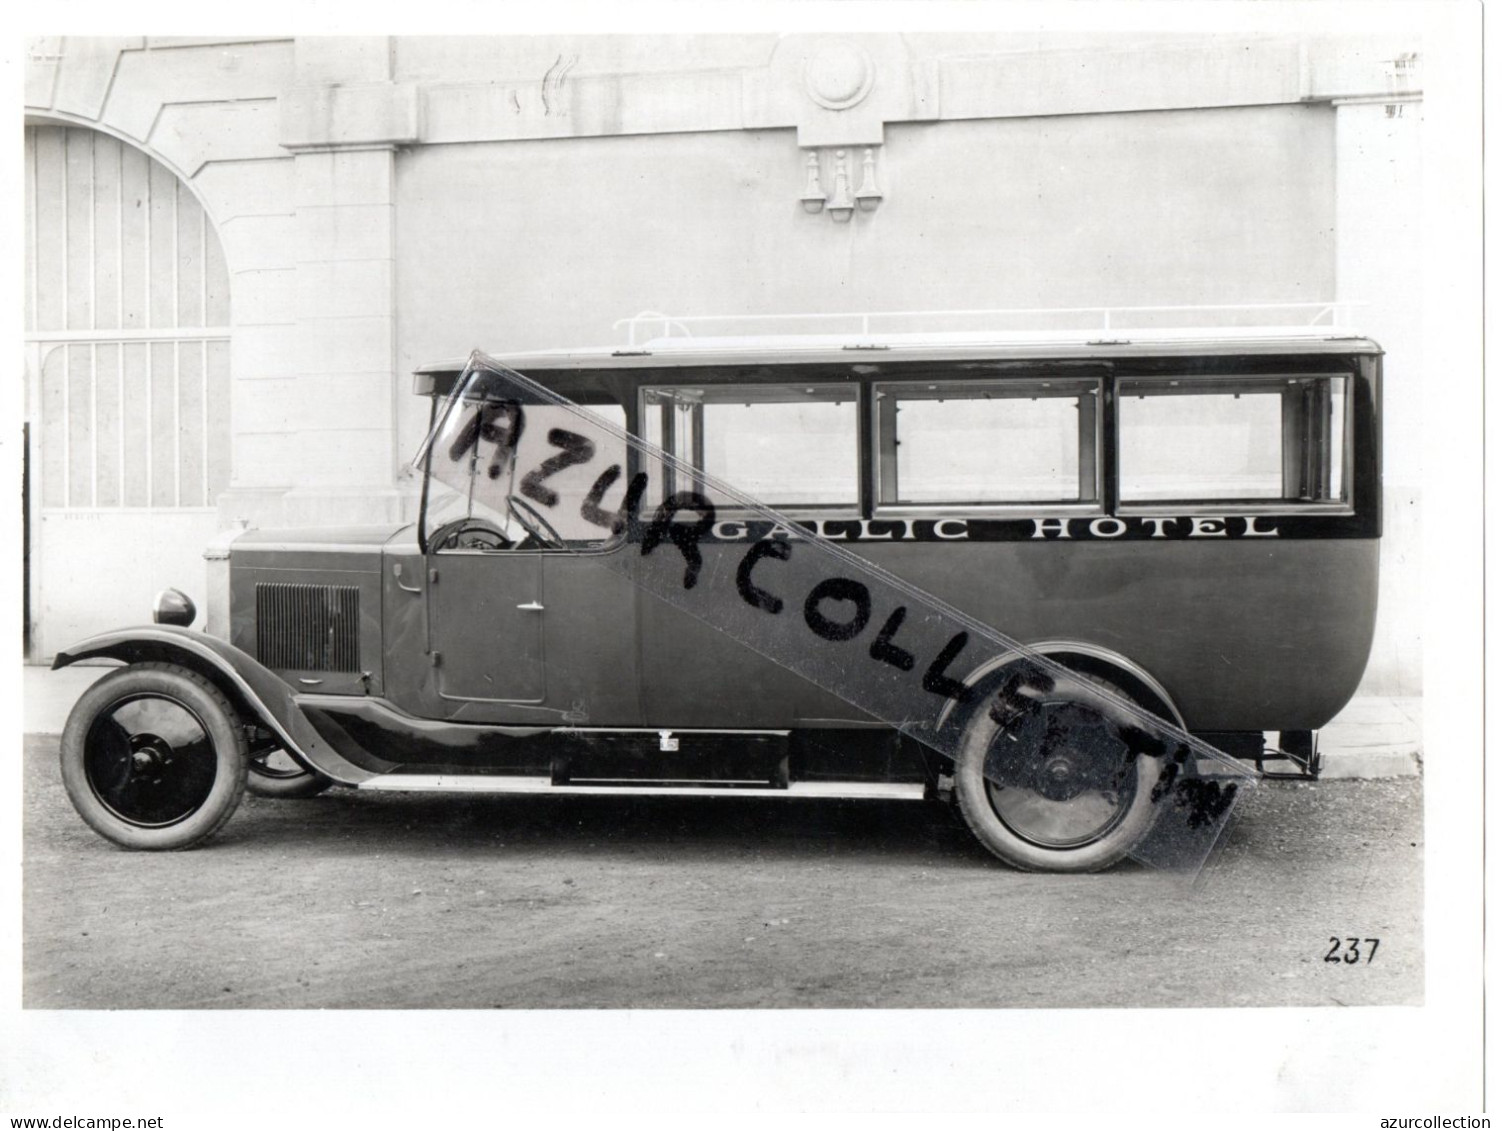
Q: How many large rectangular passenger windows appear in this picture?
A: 3